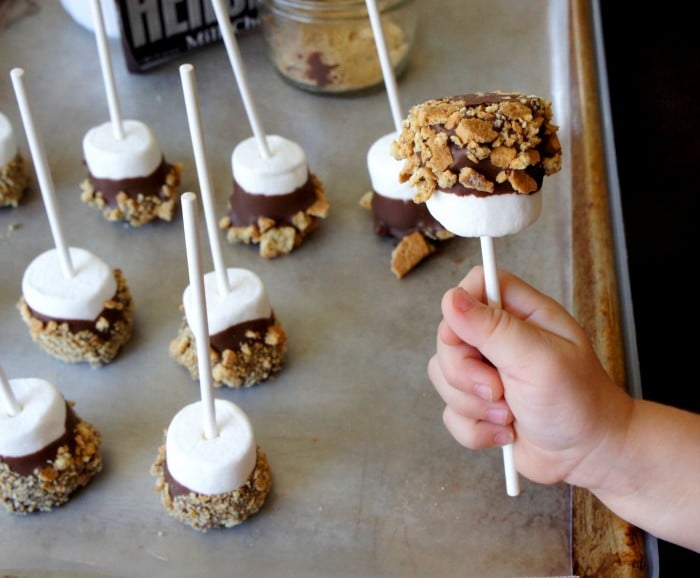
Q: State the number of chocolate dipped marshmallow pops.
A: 9